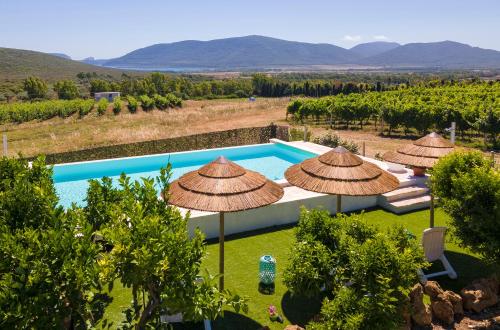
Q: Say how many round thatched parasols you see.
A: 3